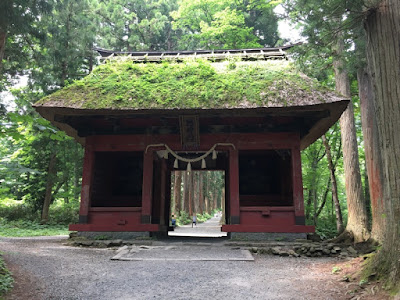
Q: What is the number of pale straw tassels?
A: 5